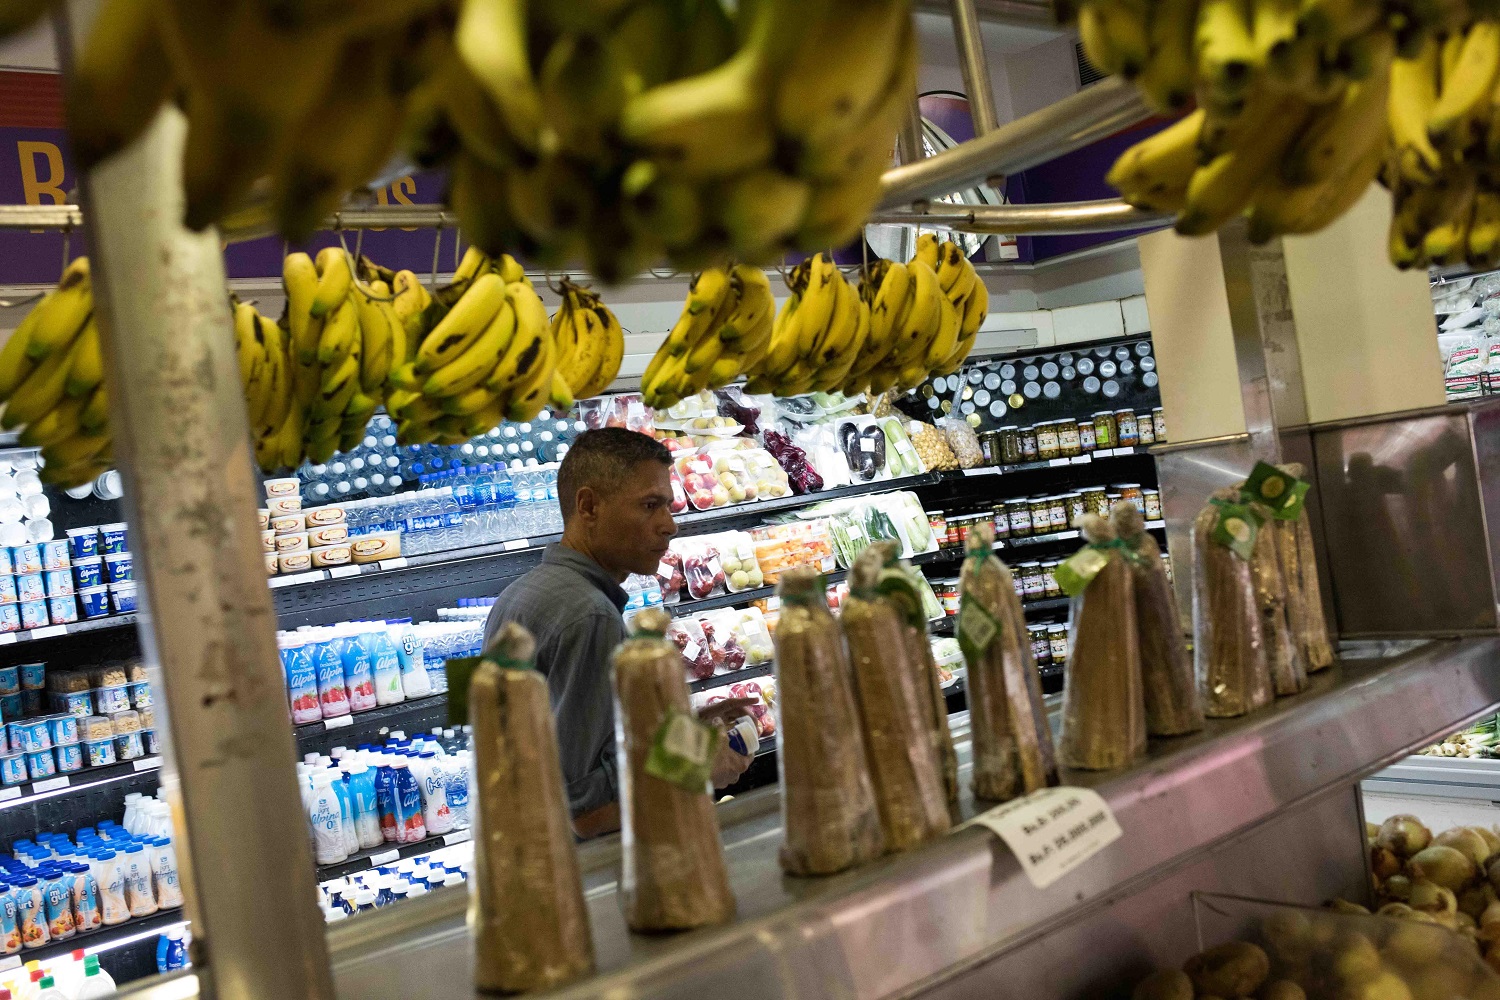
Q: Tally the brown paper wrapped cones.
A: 11